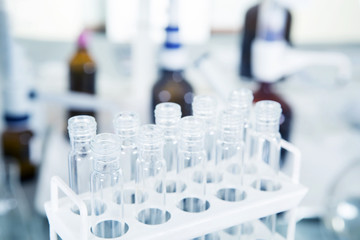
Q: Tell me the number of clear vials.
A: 10